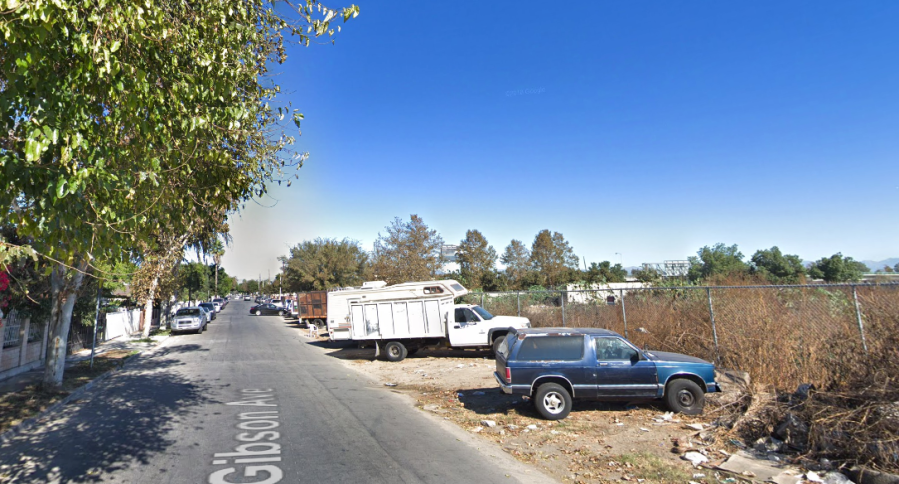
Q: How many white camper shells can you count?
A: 1